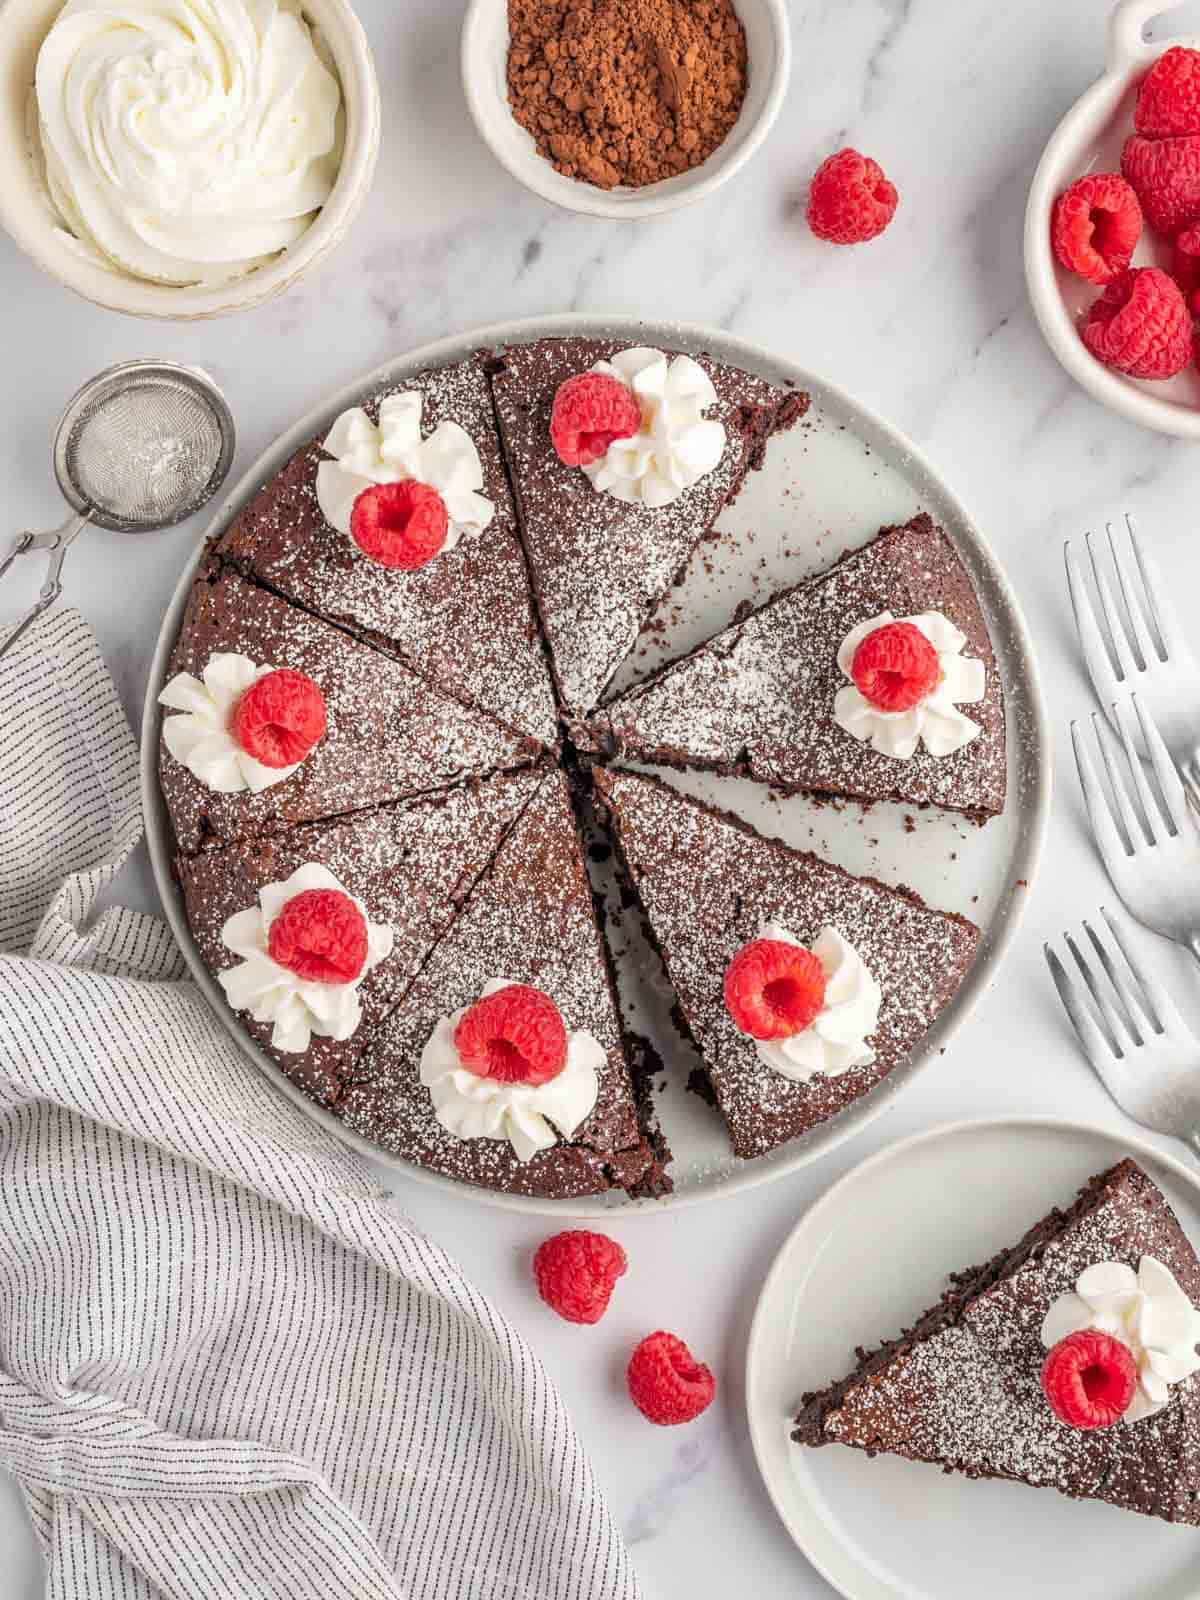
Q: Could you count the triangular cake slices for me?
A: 8